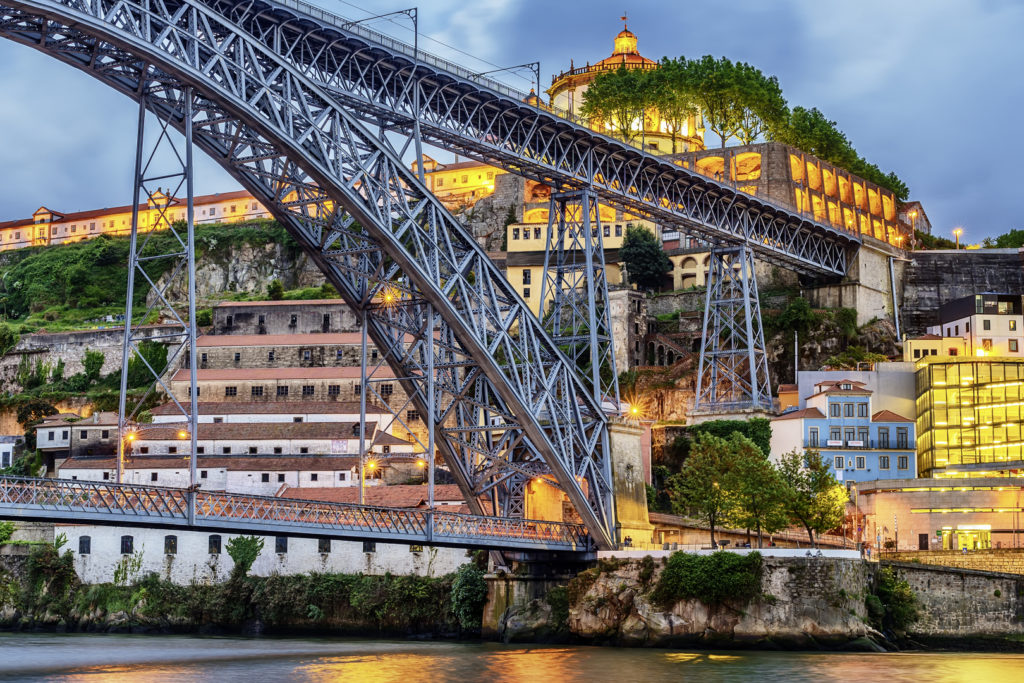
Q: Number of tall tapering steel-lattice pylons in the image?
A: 2